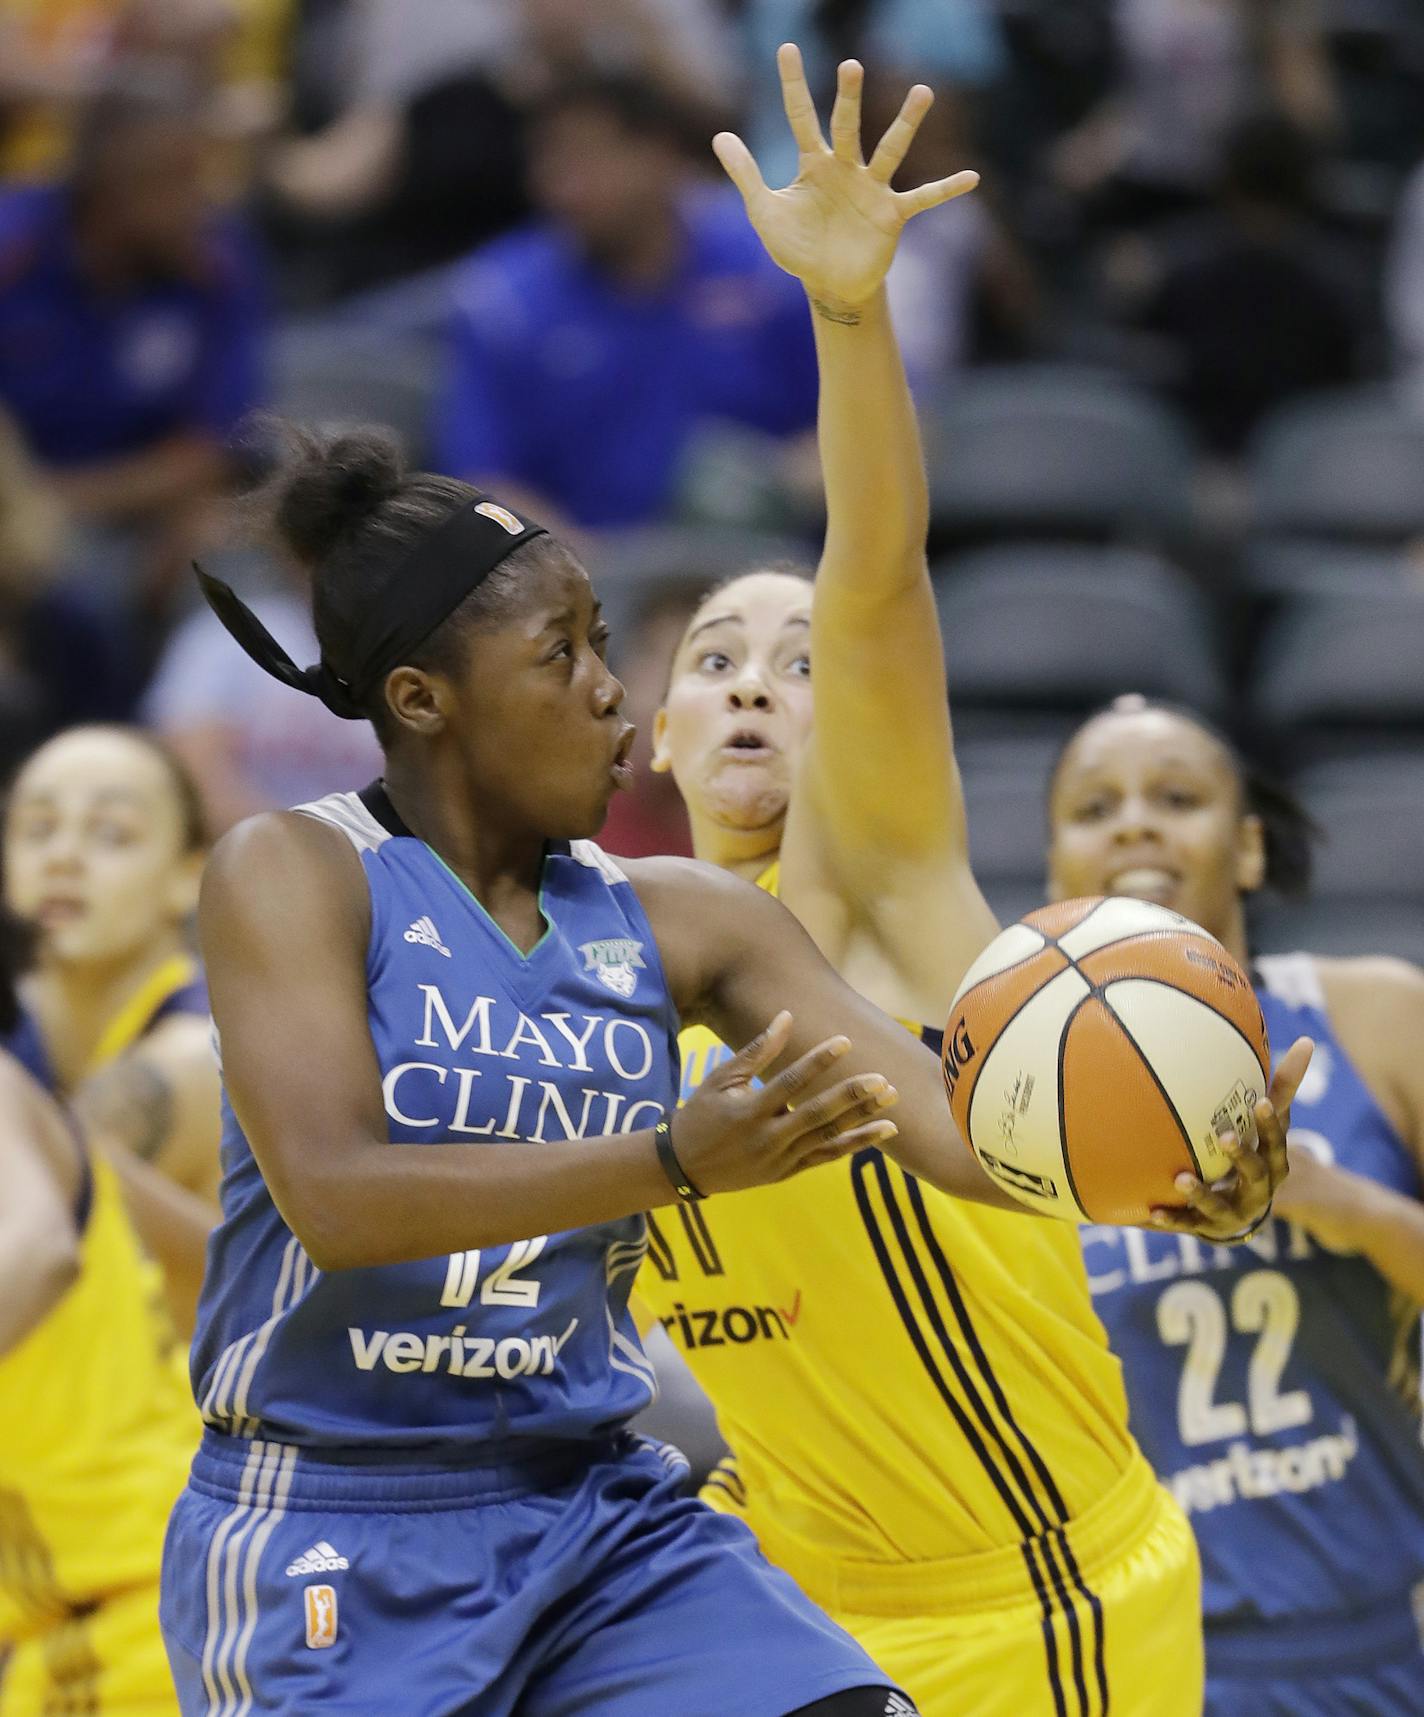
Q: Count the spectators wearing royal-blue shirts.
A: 2